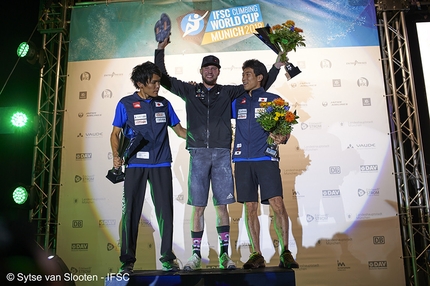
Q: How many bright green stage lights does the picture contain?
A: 3